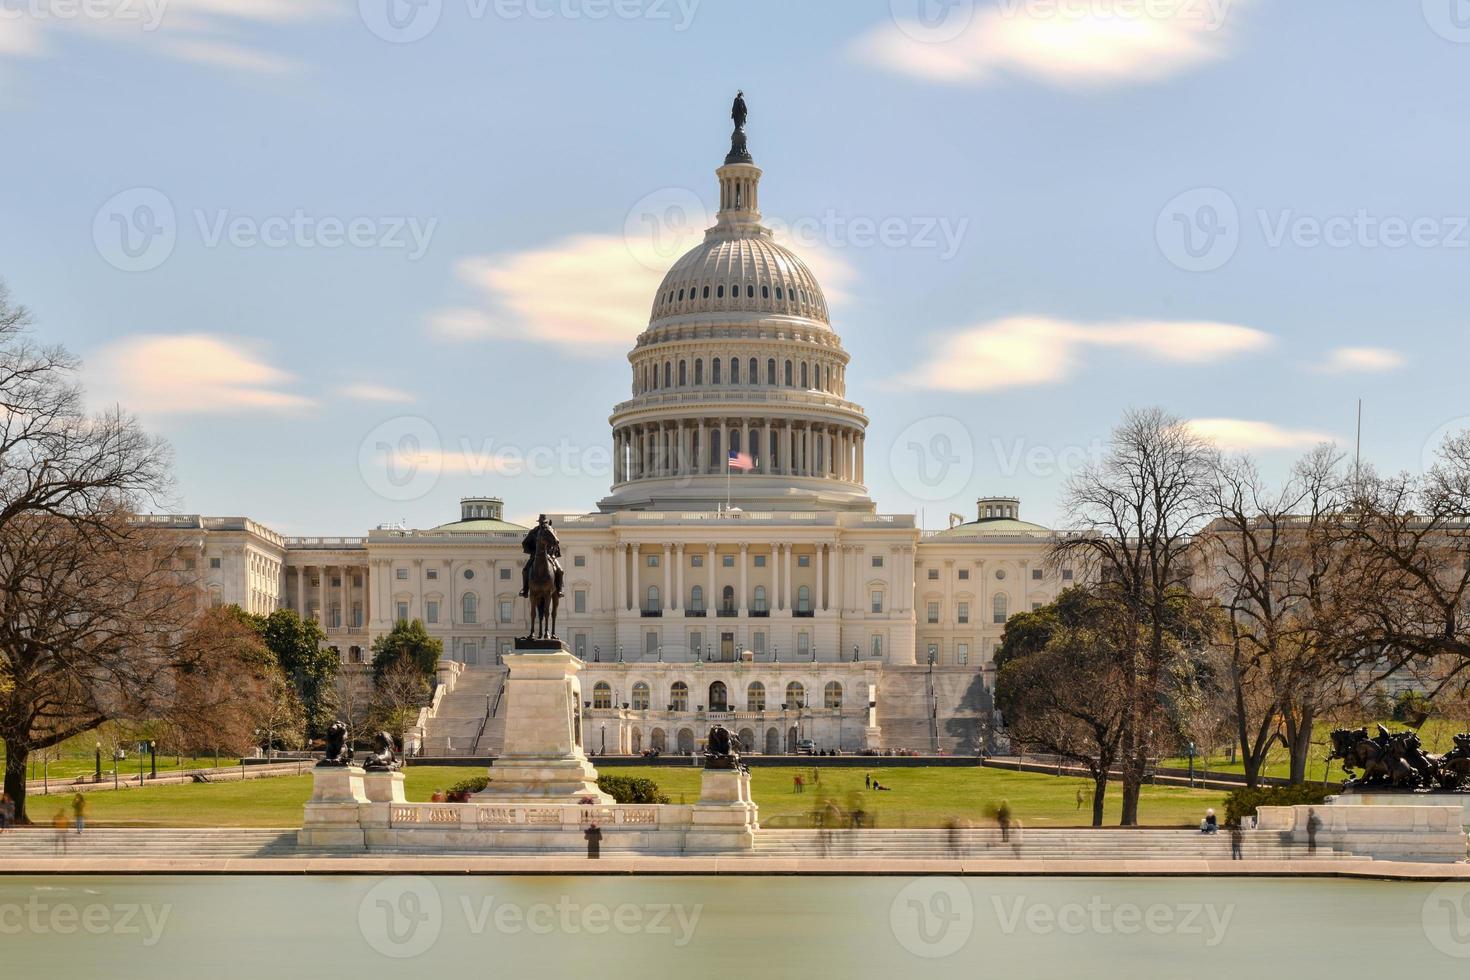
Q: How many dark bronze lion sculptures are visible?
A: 3